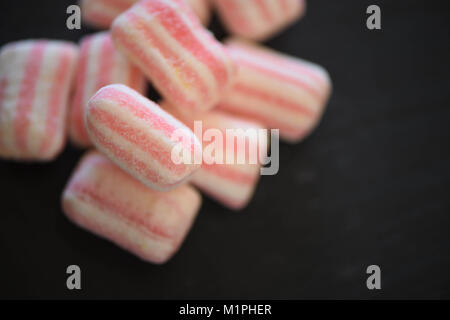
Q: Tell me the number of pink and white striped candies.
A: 9